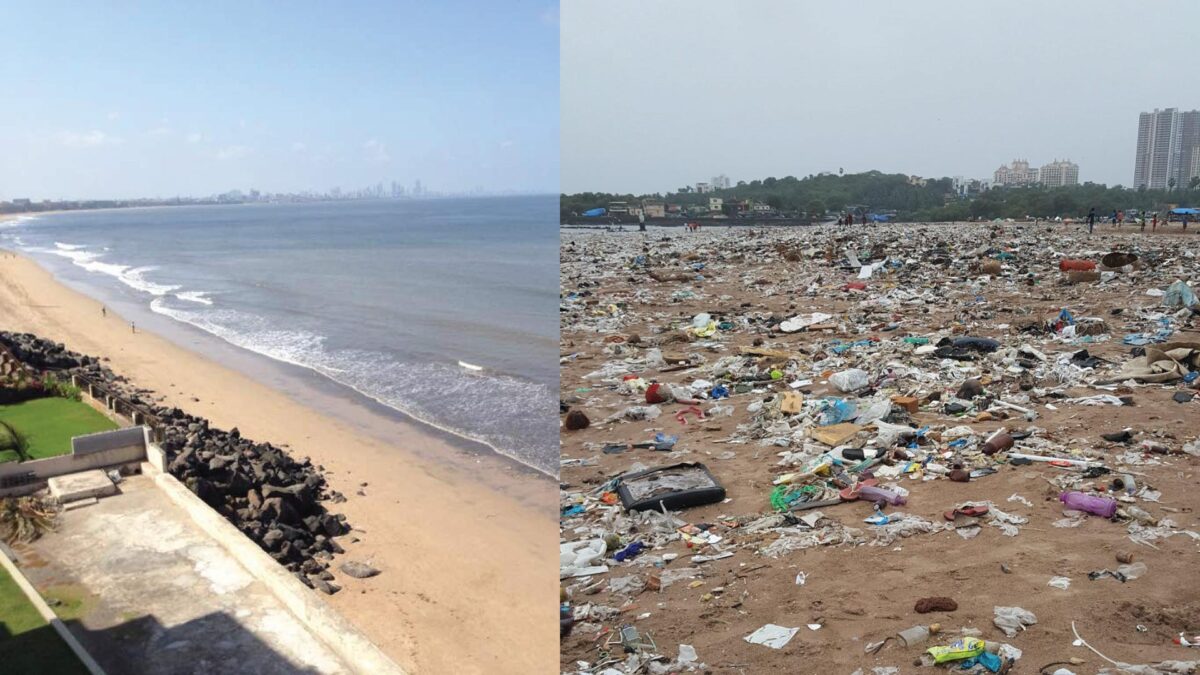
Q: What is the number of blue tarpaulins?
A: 3